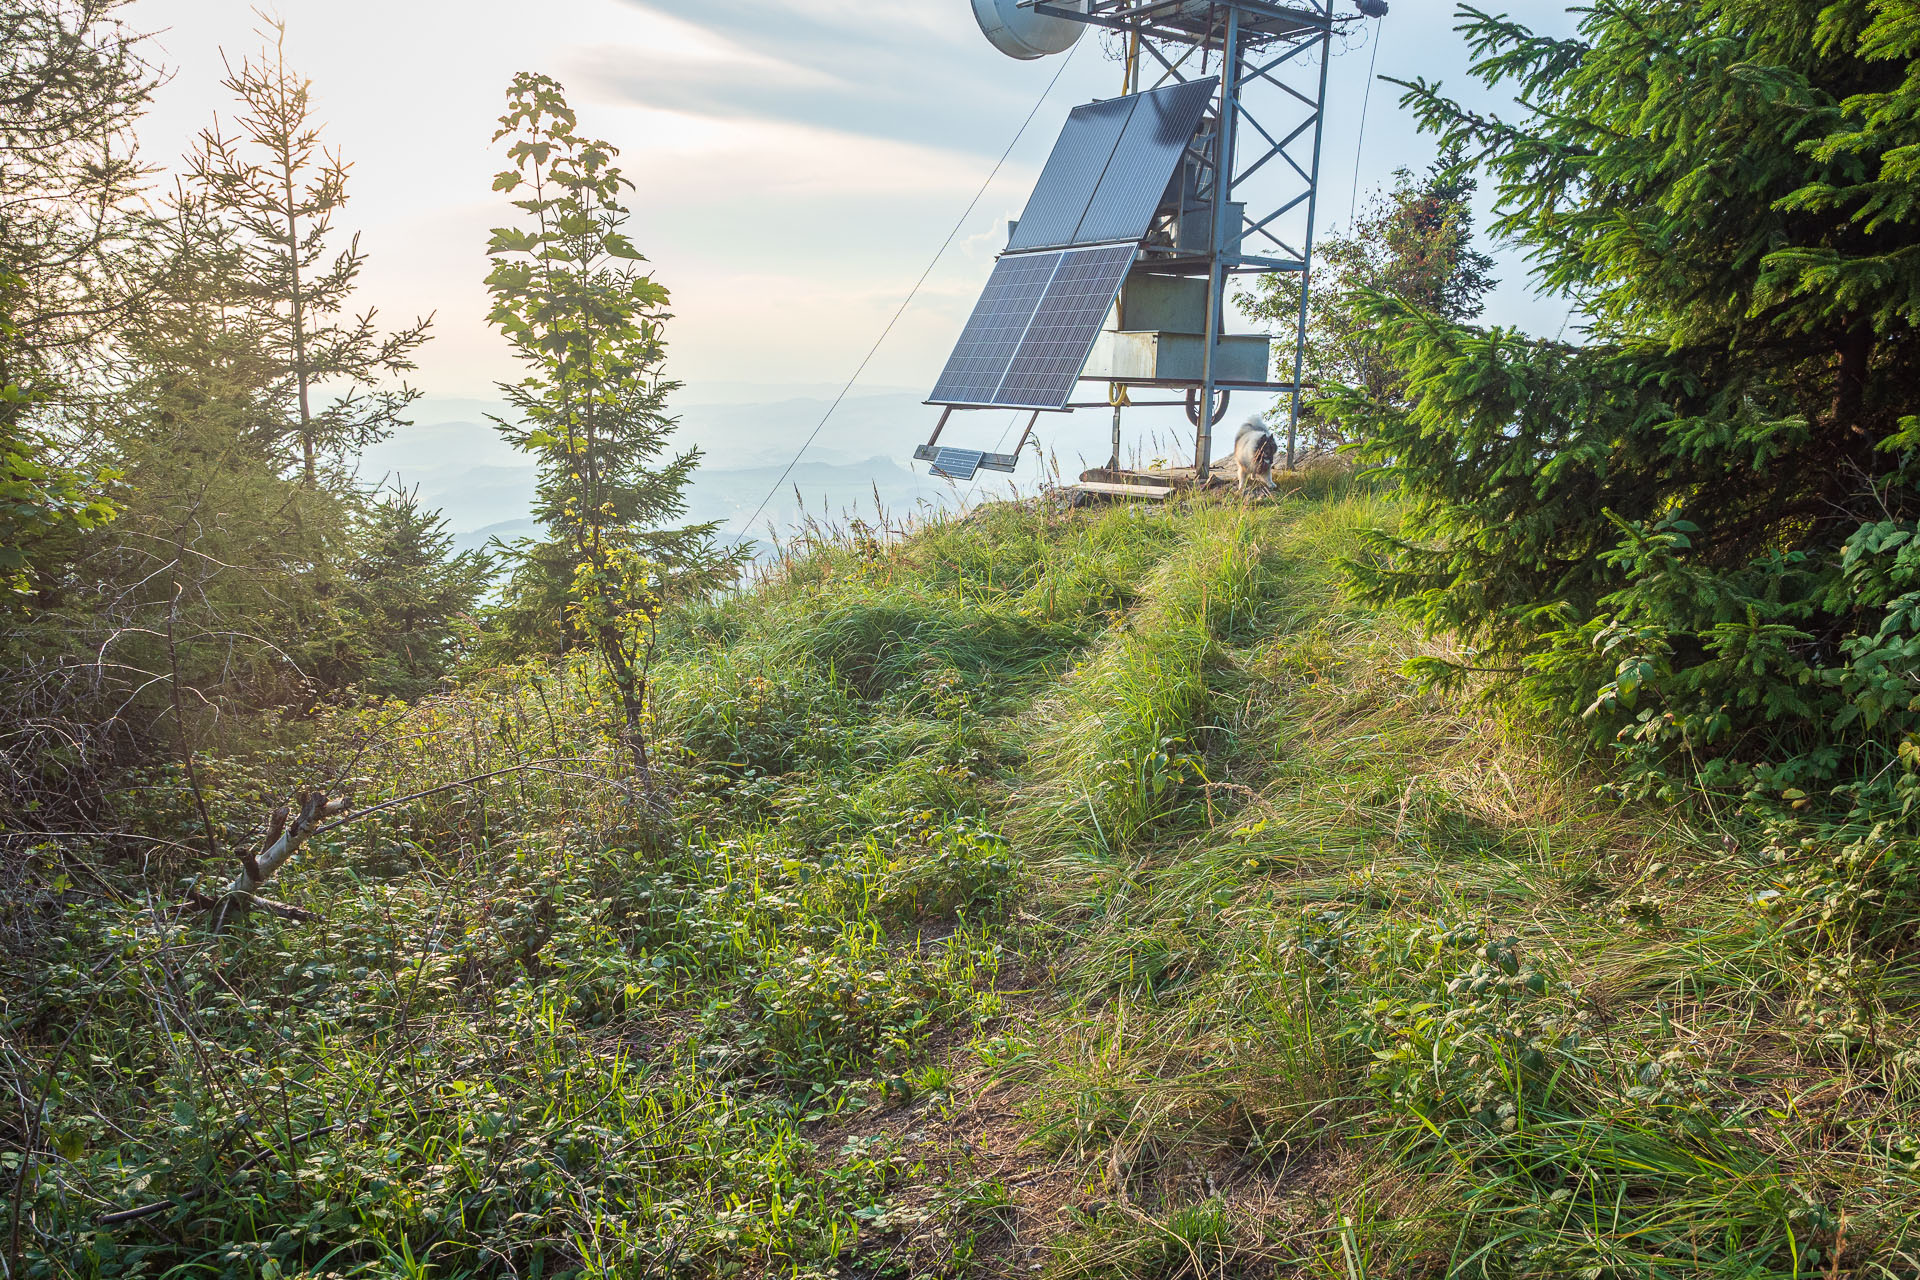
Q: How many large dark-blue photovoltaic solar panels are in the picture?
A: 4